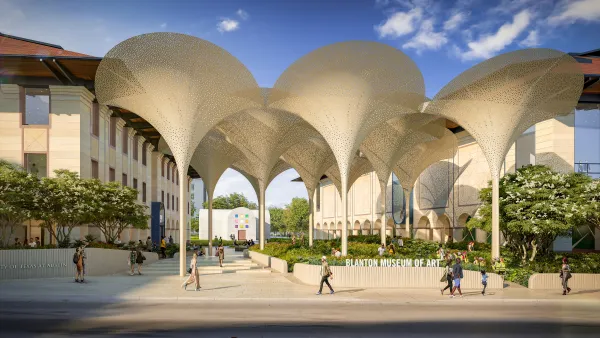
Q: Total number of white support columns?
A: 8